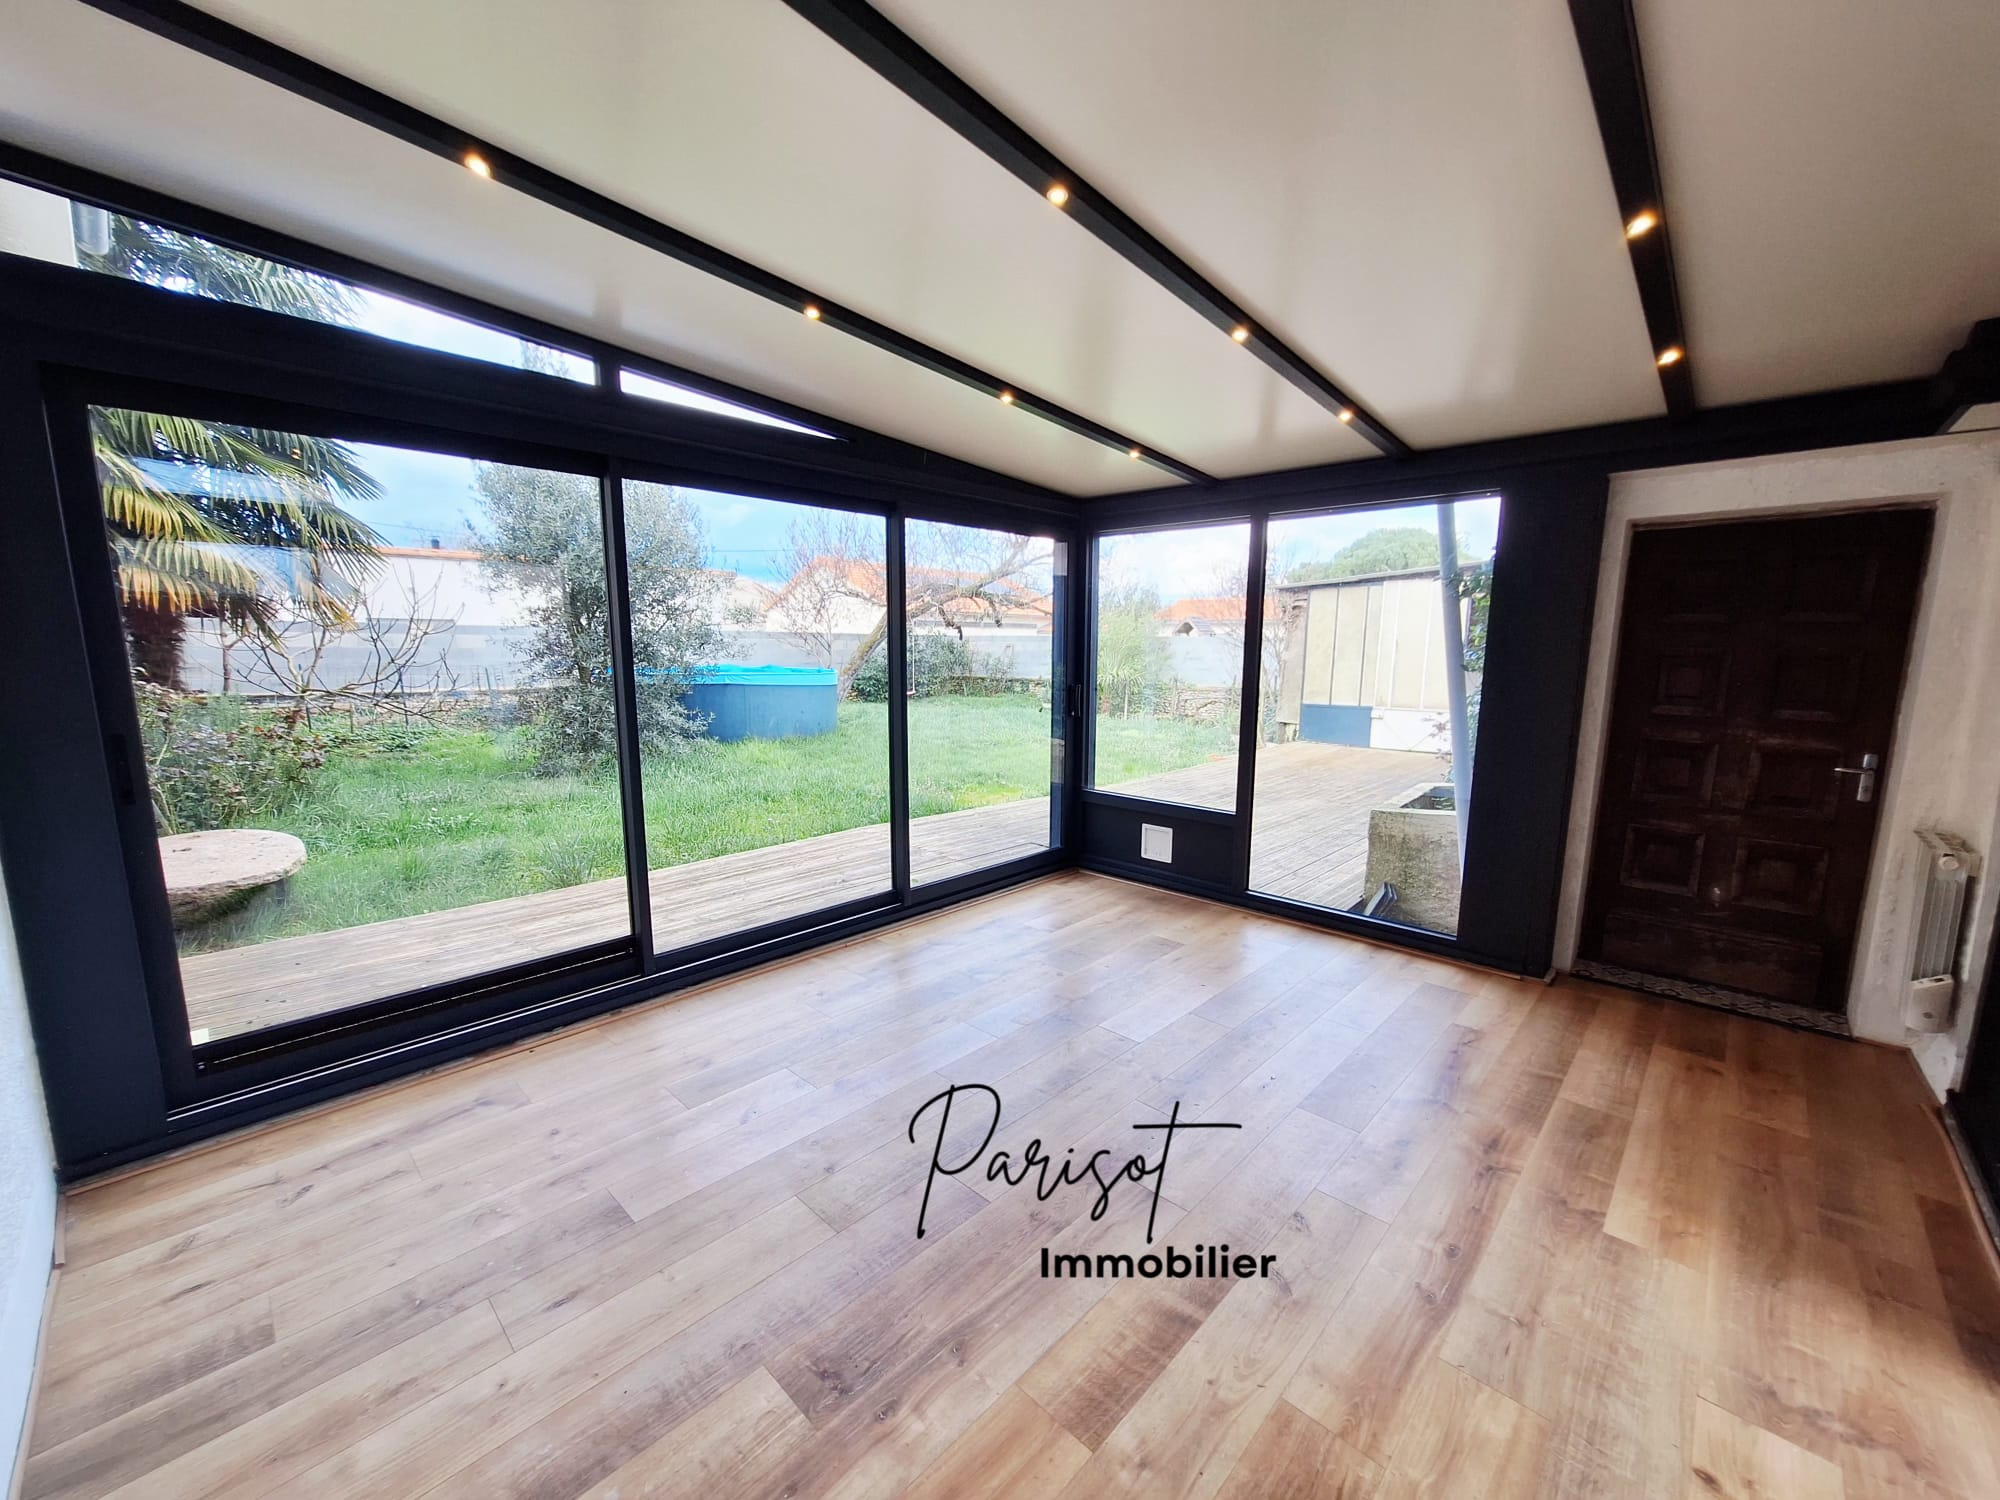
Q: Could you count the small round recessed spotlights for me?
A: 9